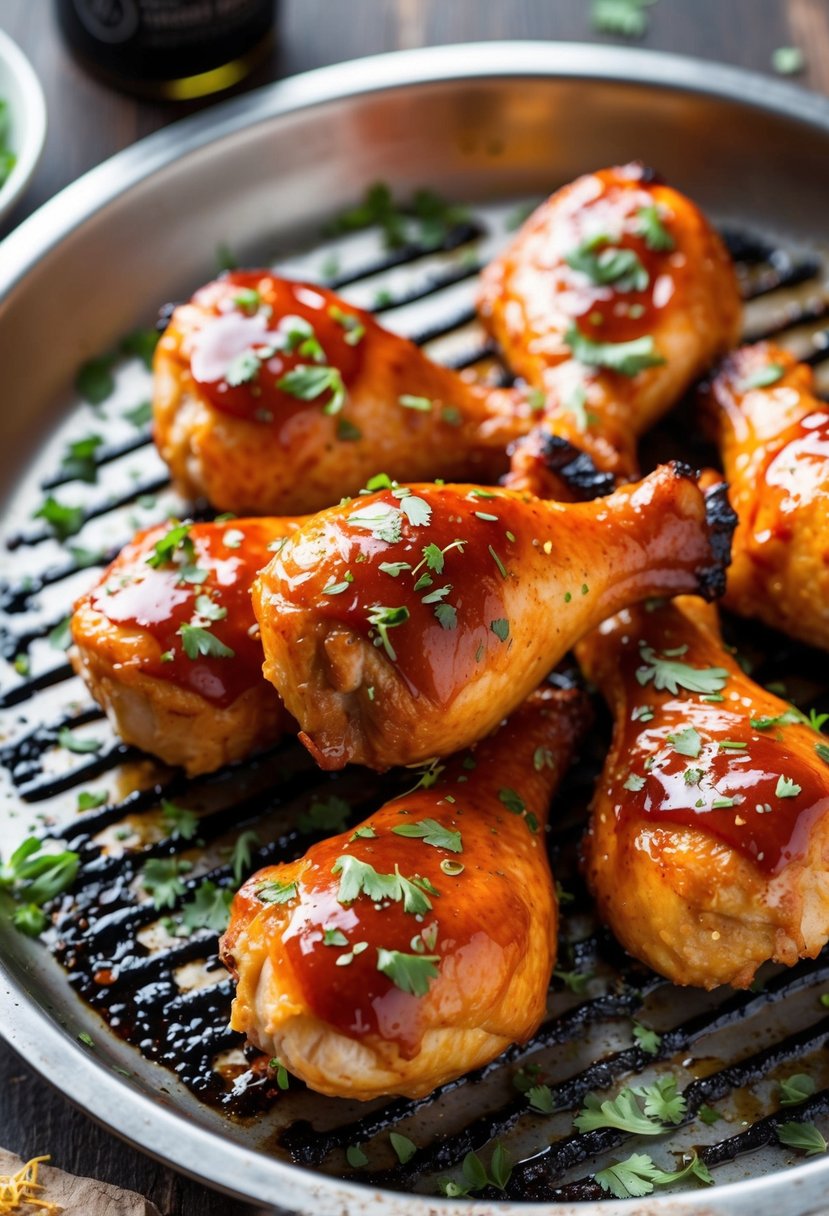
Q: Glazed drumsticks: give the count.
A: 7